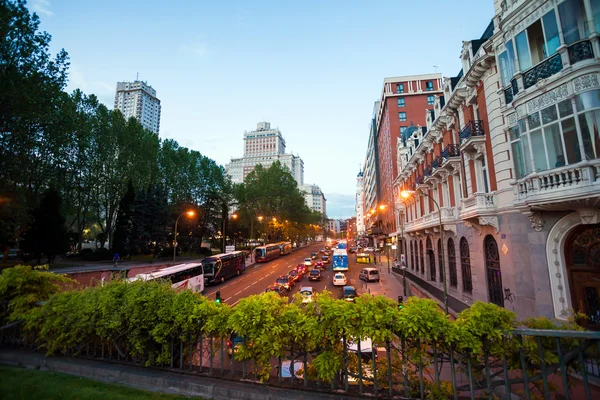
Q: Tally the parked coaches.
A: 4